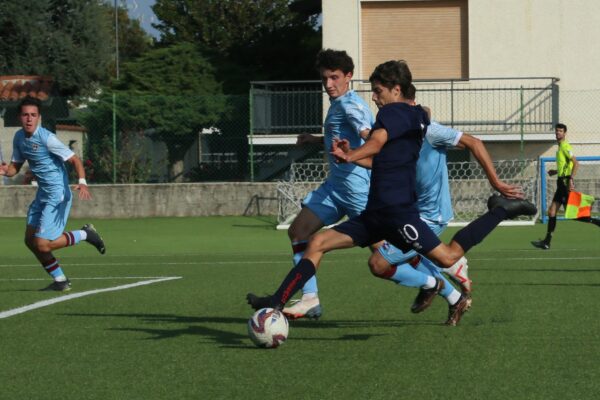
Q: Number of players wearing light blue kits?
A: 3